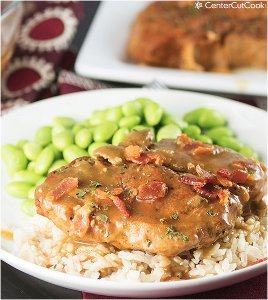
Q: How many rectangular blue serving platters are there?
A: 0